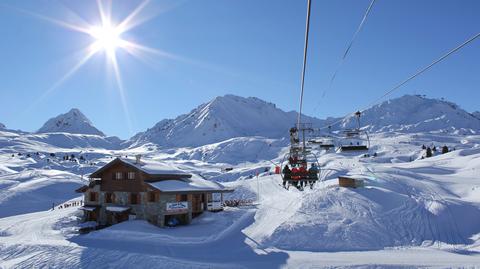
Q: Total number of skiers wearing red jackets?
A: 2